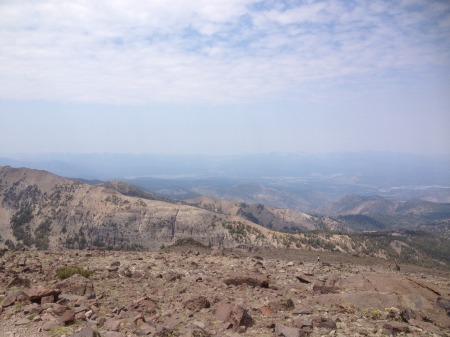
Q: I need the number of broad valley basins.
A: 1